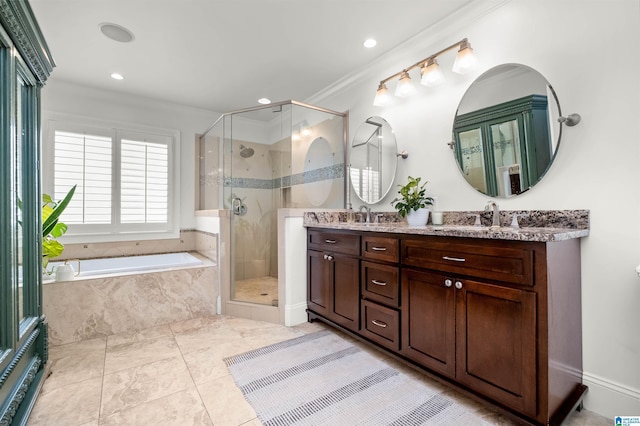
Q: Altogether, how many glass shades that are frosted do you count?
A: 4